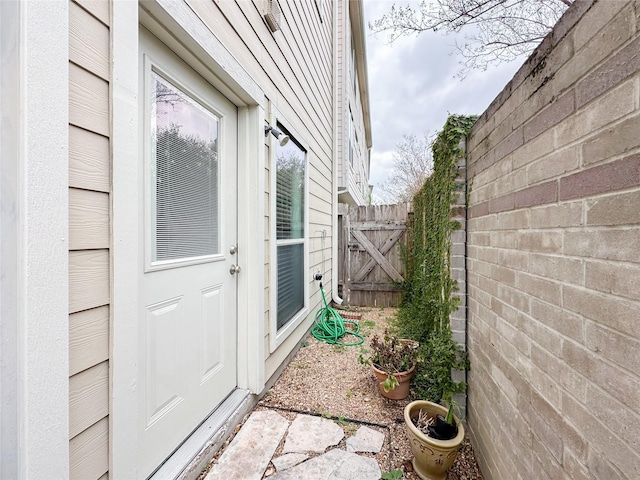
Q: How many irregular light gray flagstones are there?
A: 5